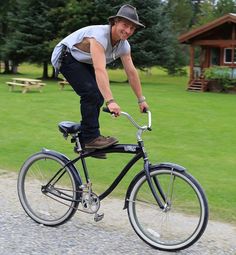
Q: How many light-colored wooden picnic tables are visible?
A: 2